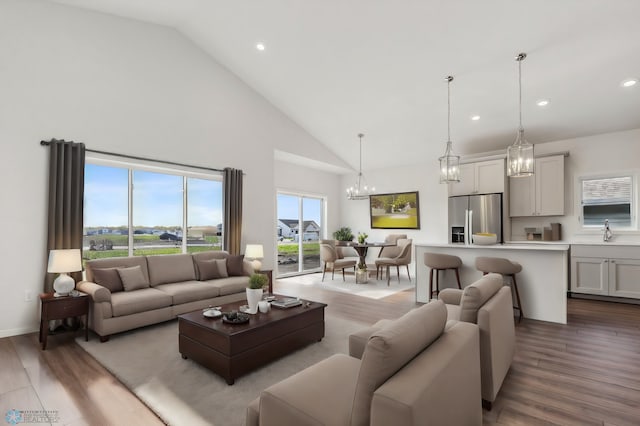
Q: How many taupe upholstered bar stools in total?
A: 2